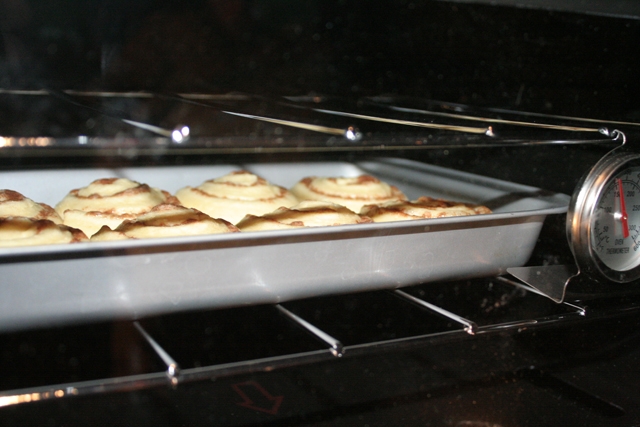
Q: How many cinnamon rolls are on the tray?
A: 8